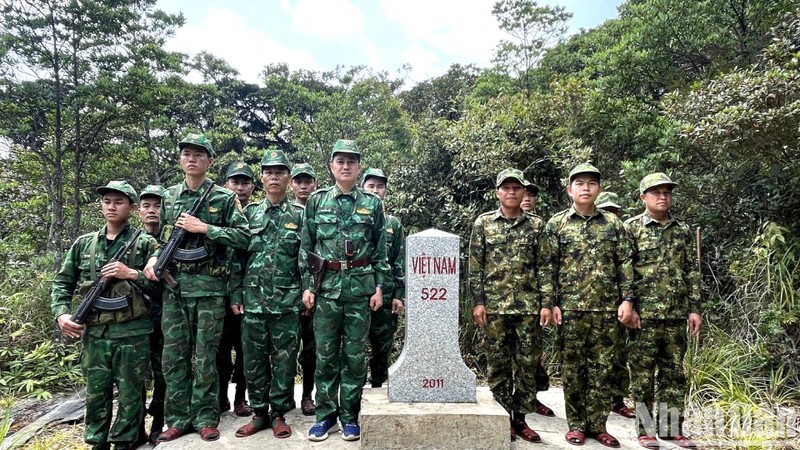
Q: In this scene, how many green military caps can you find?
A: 13